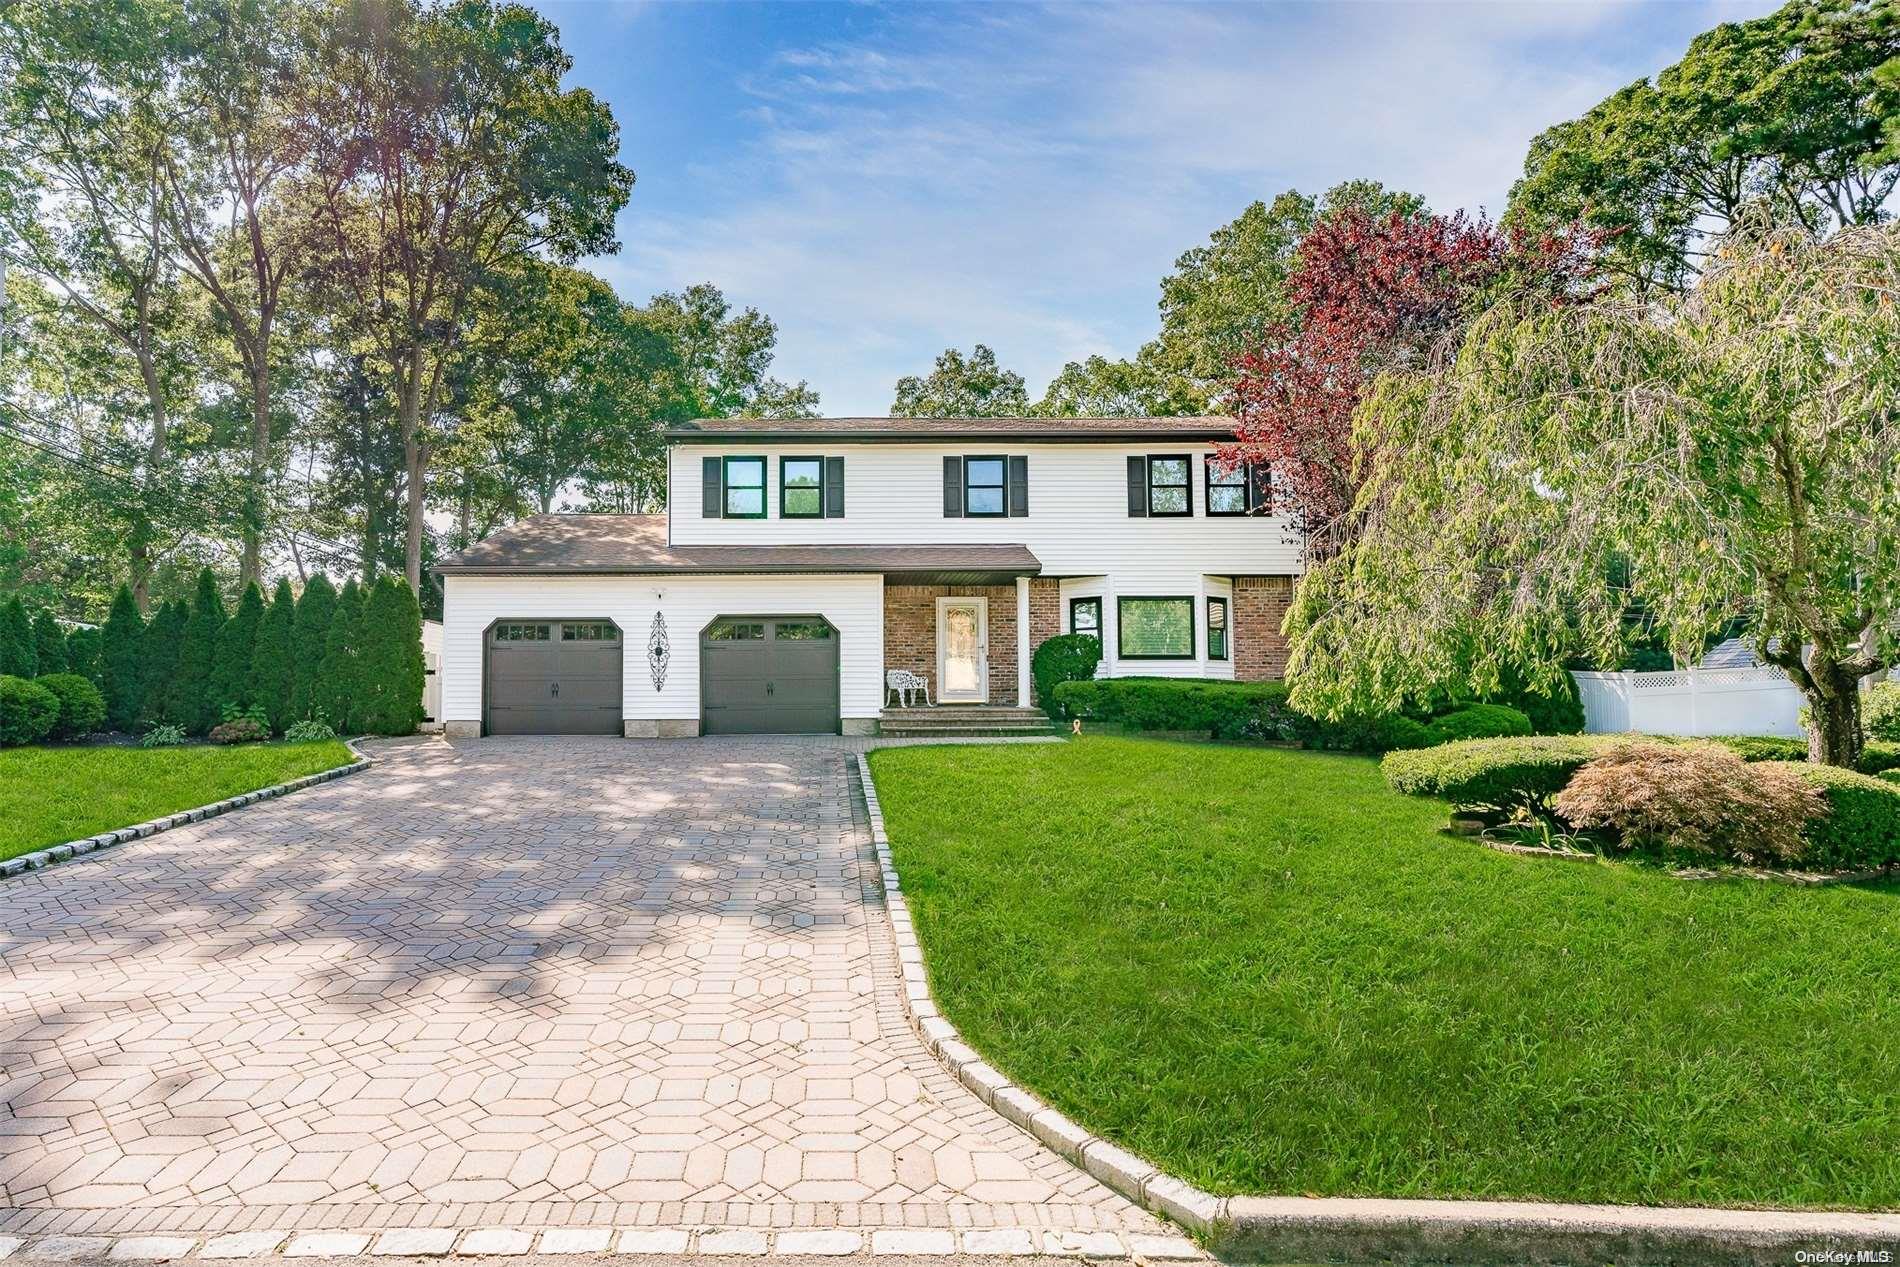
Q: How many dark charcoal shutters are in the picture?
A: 6